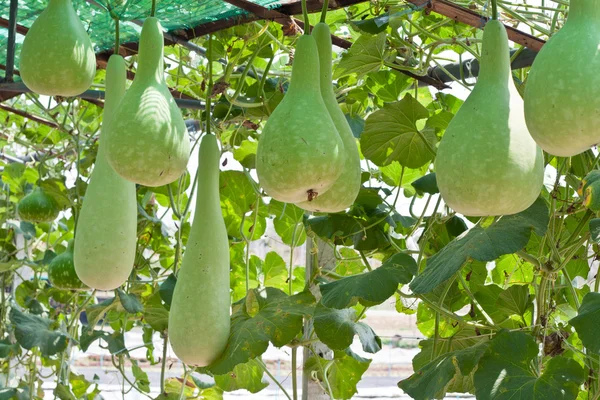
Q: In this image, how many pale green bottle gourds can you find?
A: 8